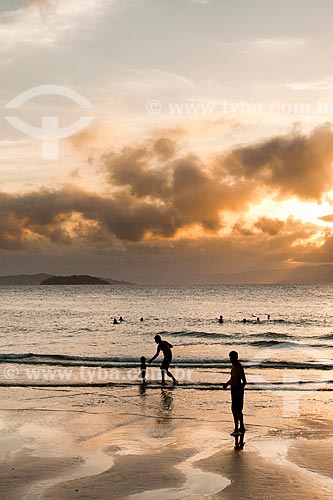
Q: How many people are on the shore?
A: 3